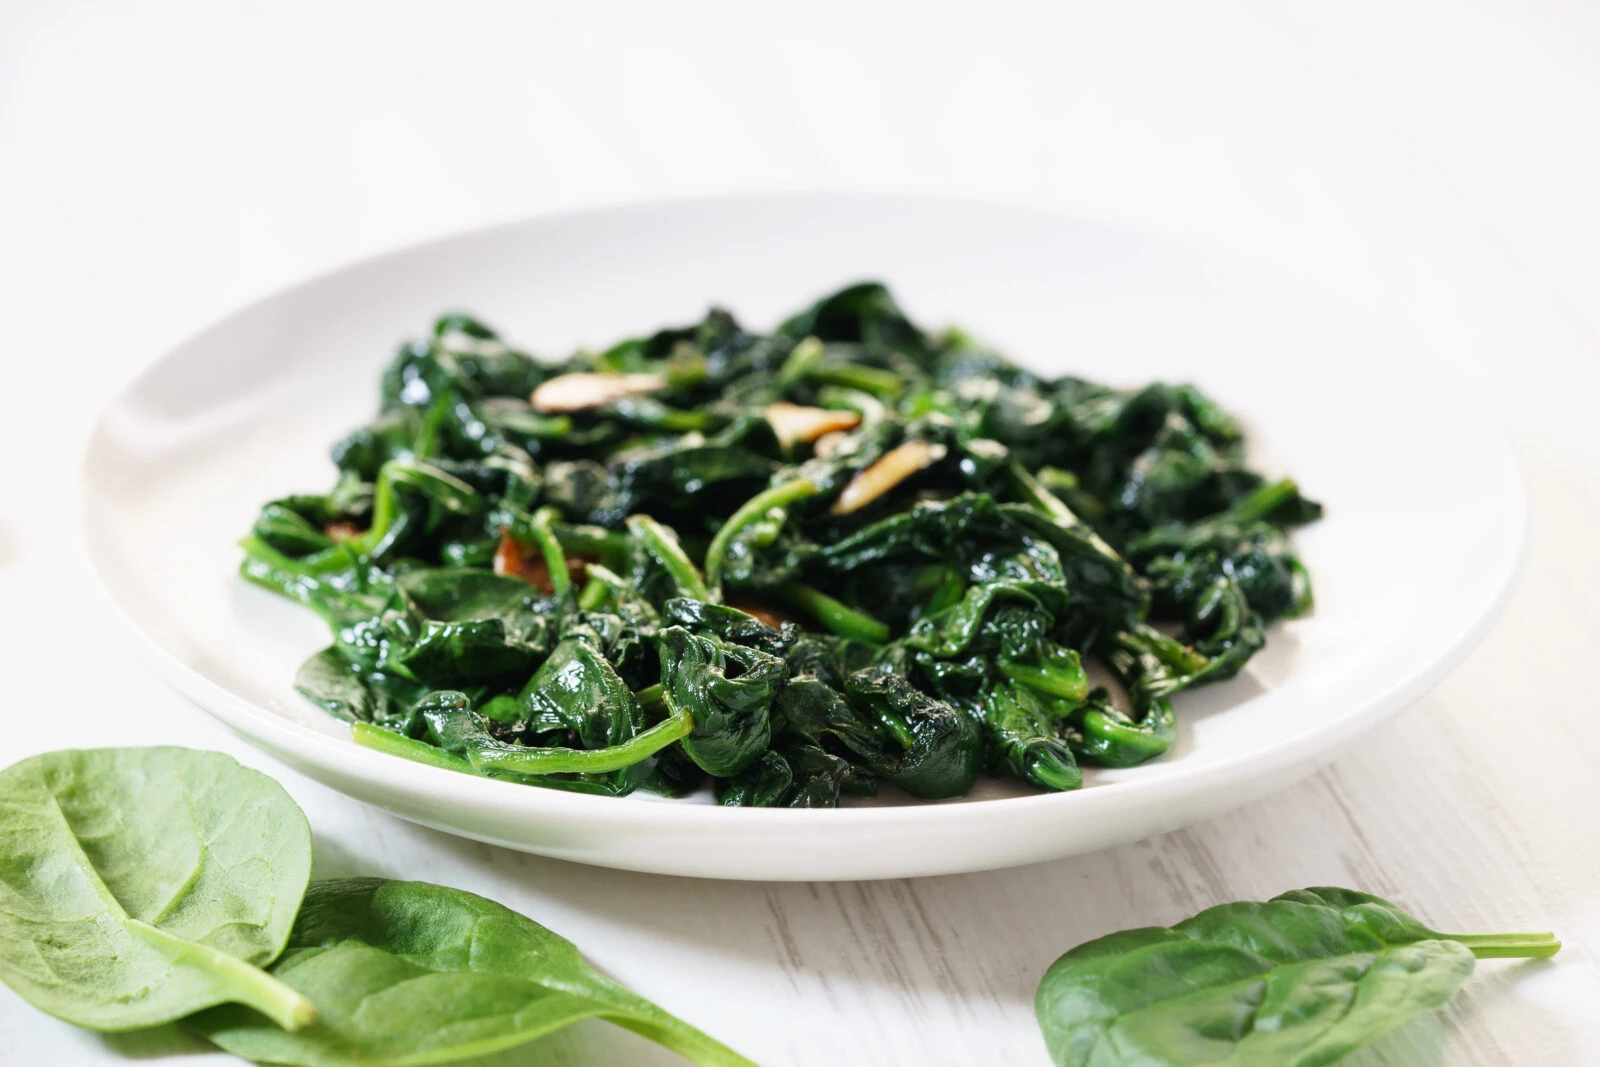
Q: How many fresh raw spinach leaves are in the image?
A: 3